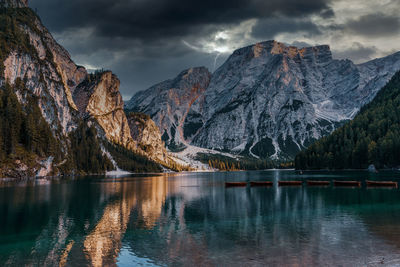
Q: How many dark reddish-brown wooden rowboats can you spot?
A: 6